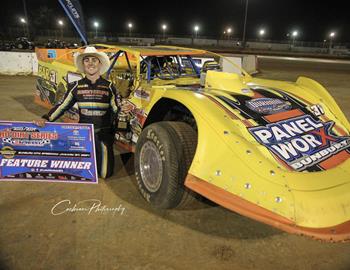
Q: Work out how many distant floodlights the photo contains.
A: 10